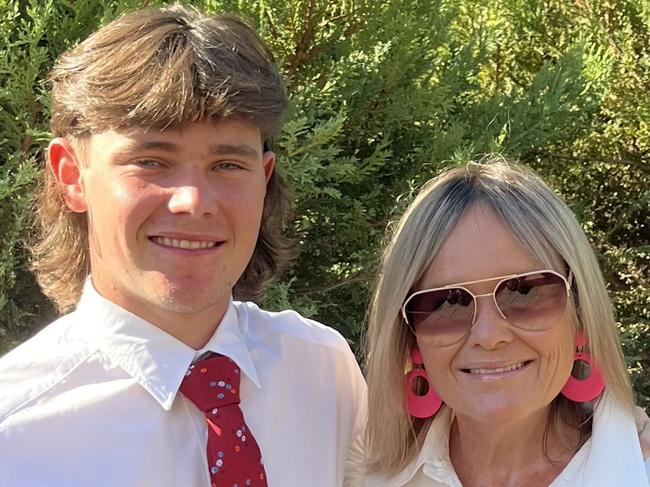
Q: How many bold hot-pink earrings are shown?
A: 2